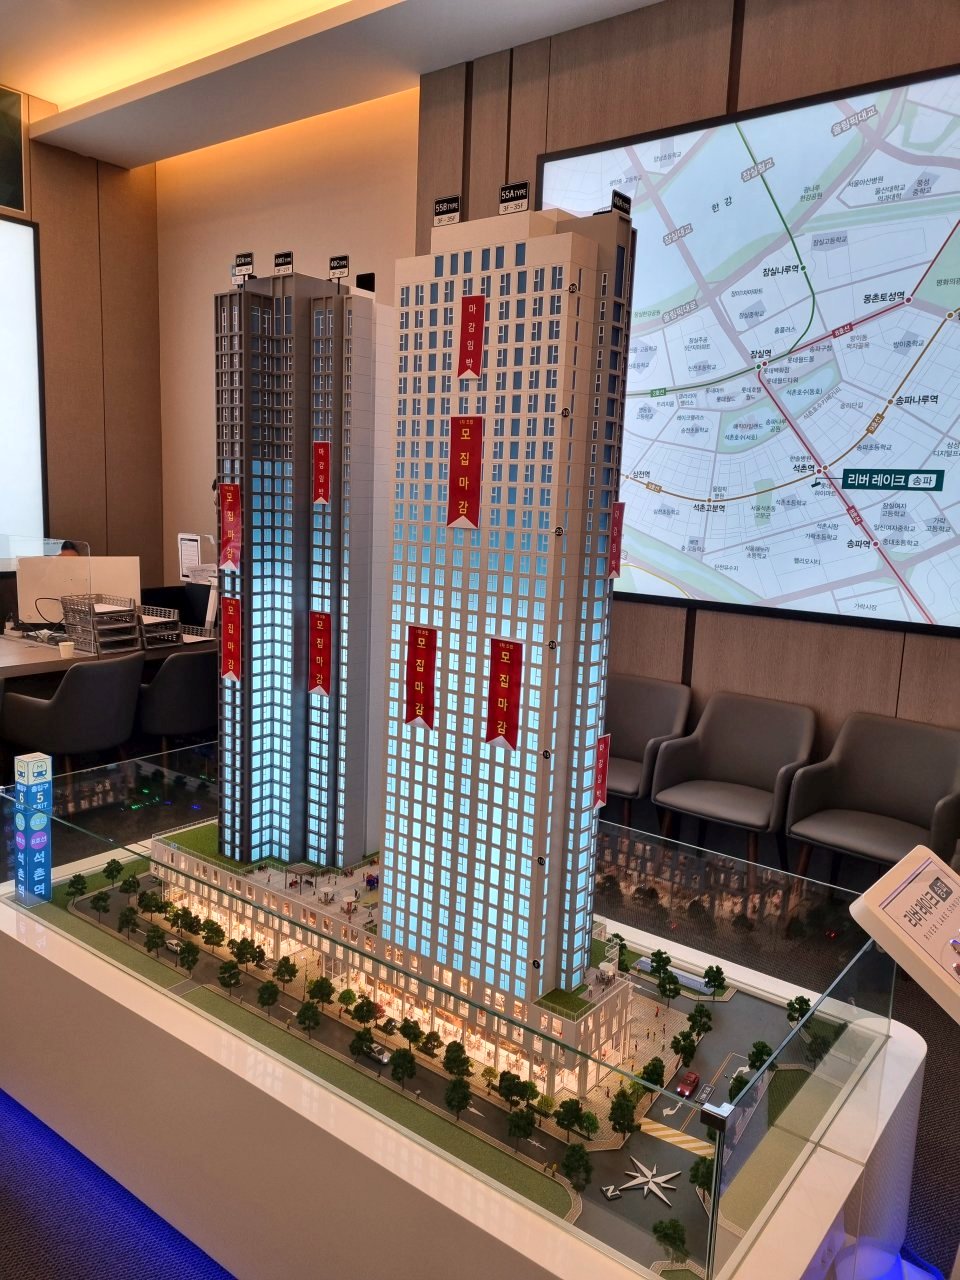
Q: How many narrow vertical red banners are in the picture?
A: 10